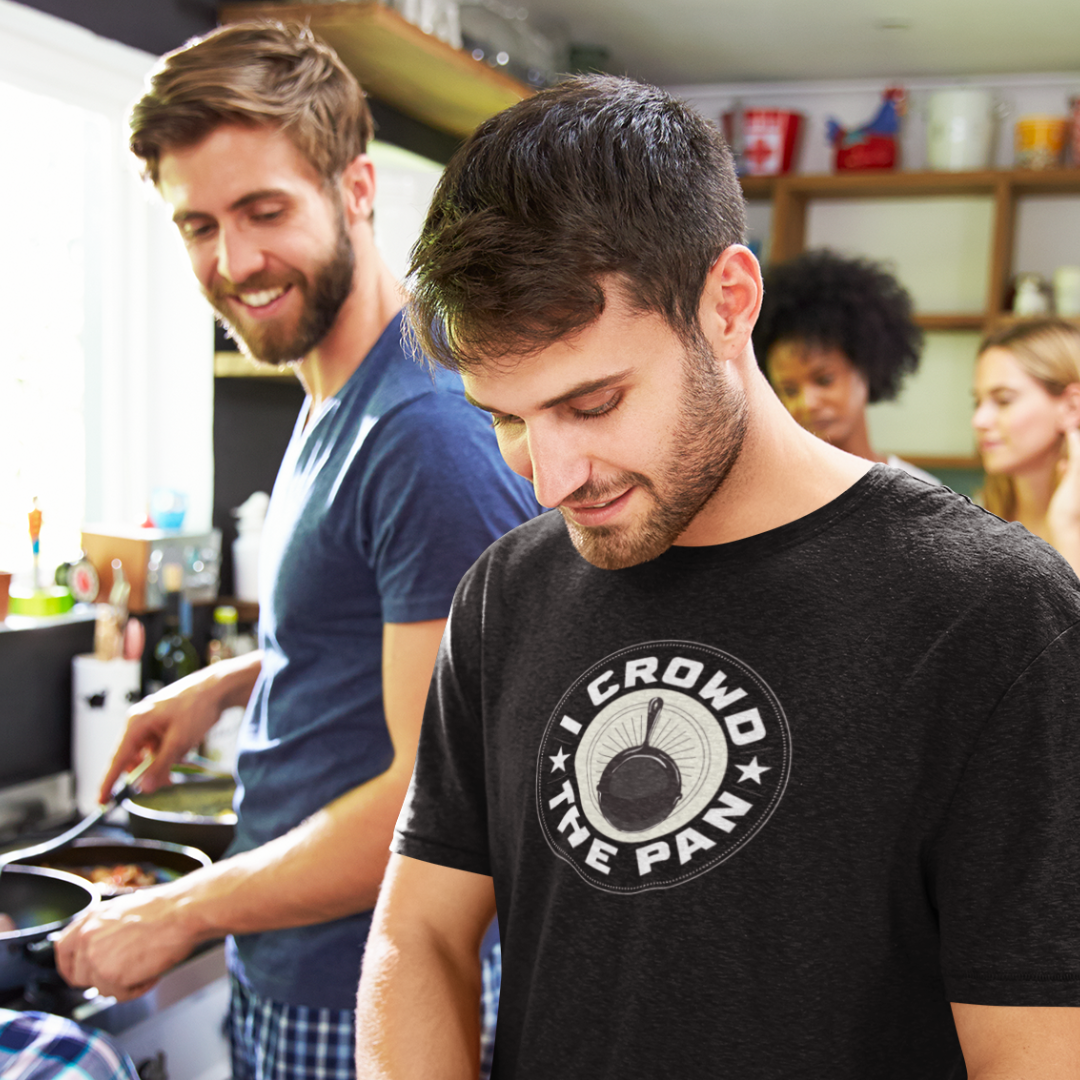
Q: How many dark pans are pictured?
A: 4